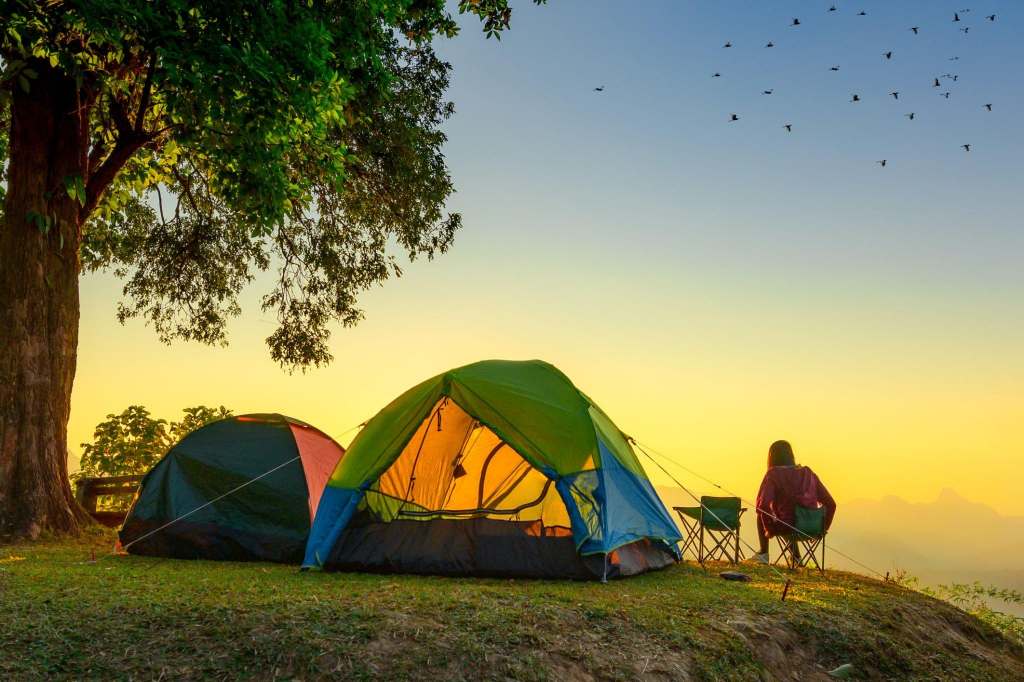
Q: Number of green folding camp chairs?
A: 2